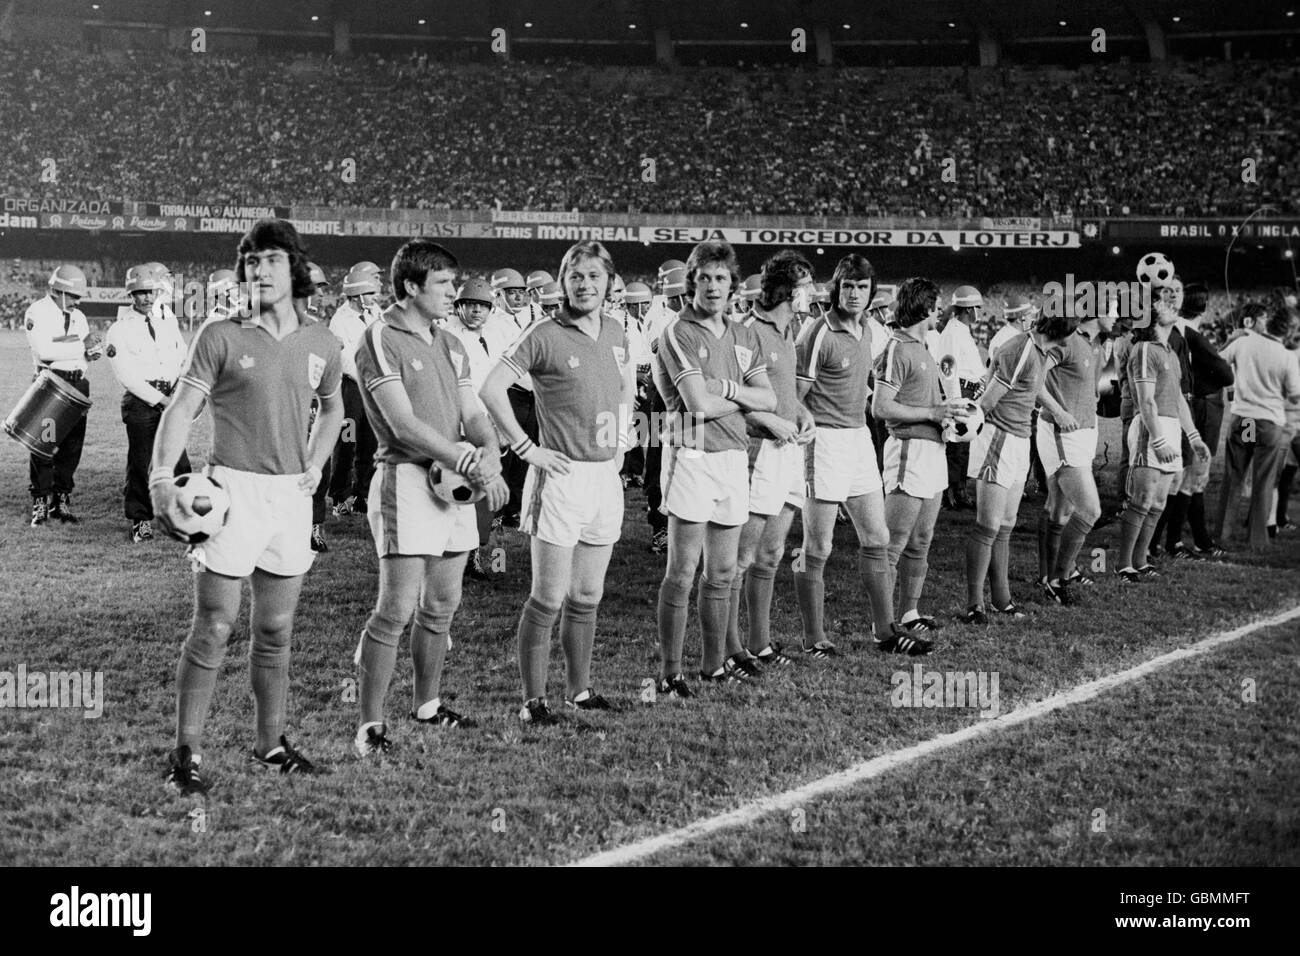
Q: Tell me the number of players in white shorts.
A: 10